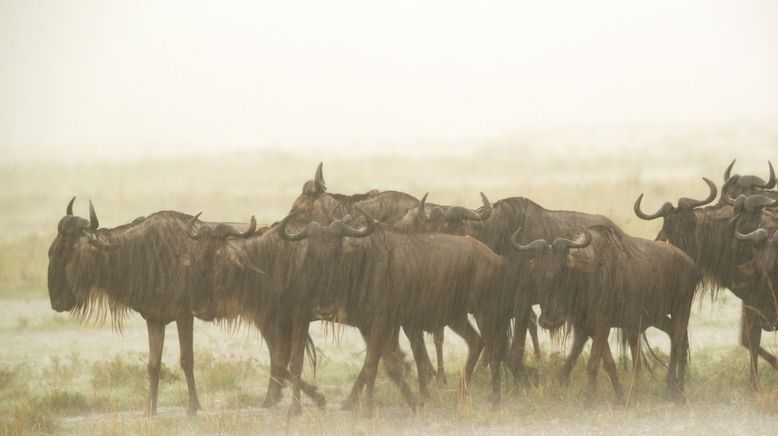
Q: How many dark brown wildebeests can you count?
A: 10